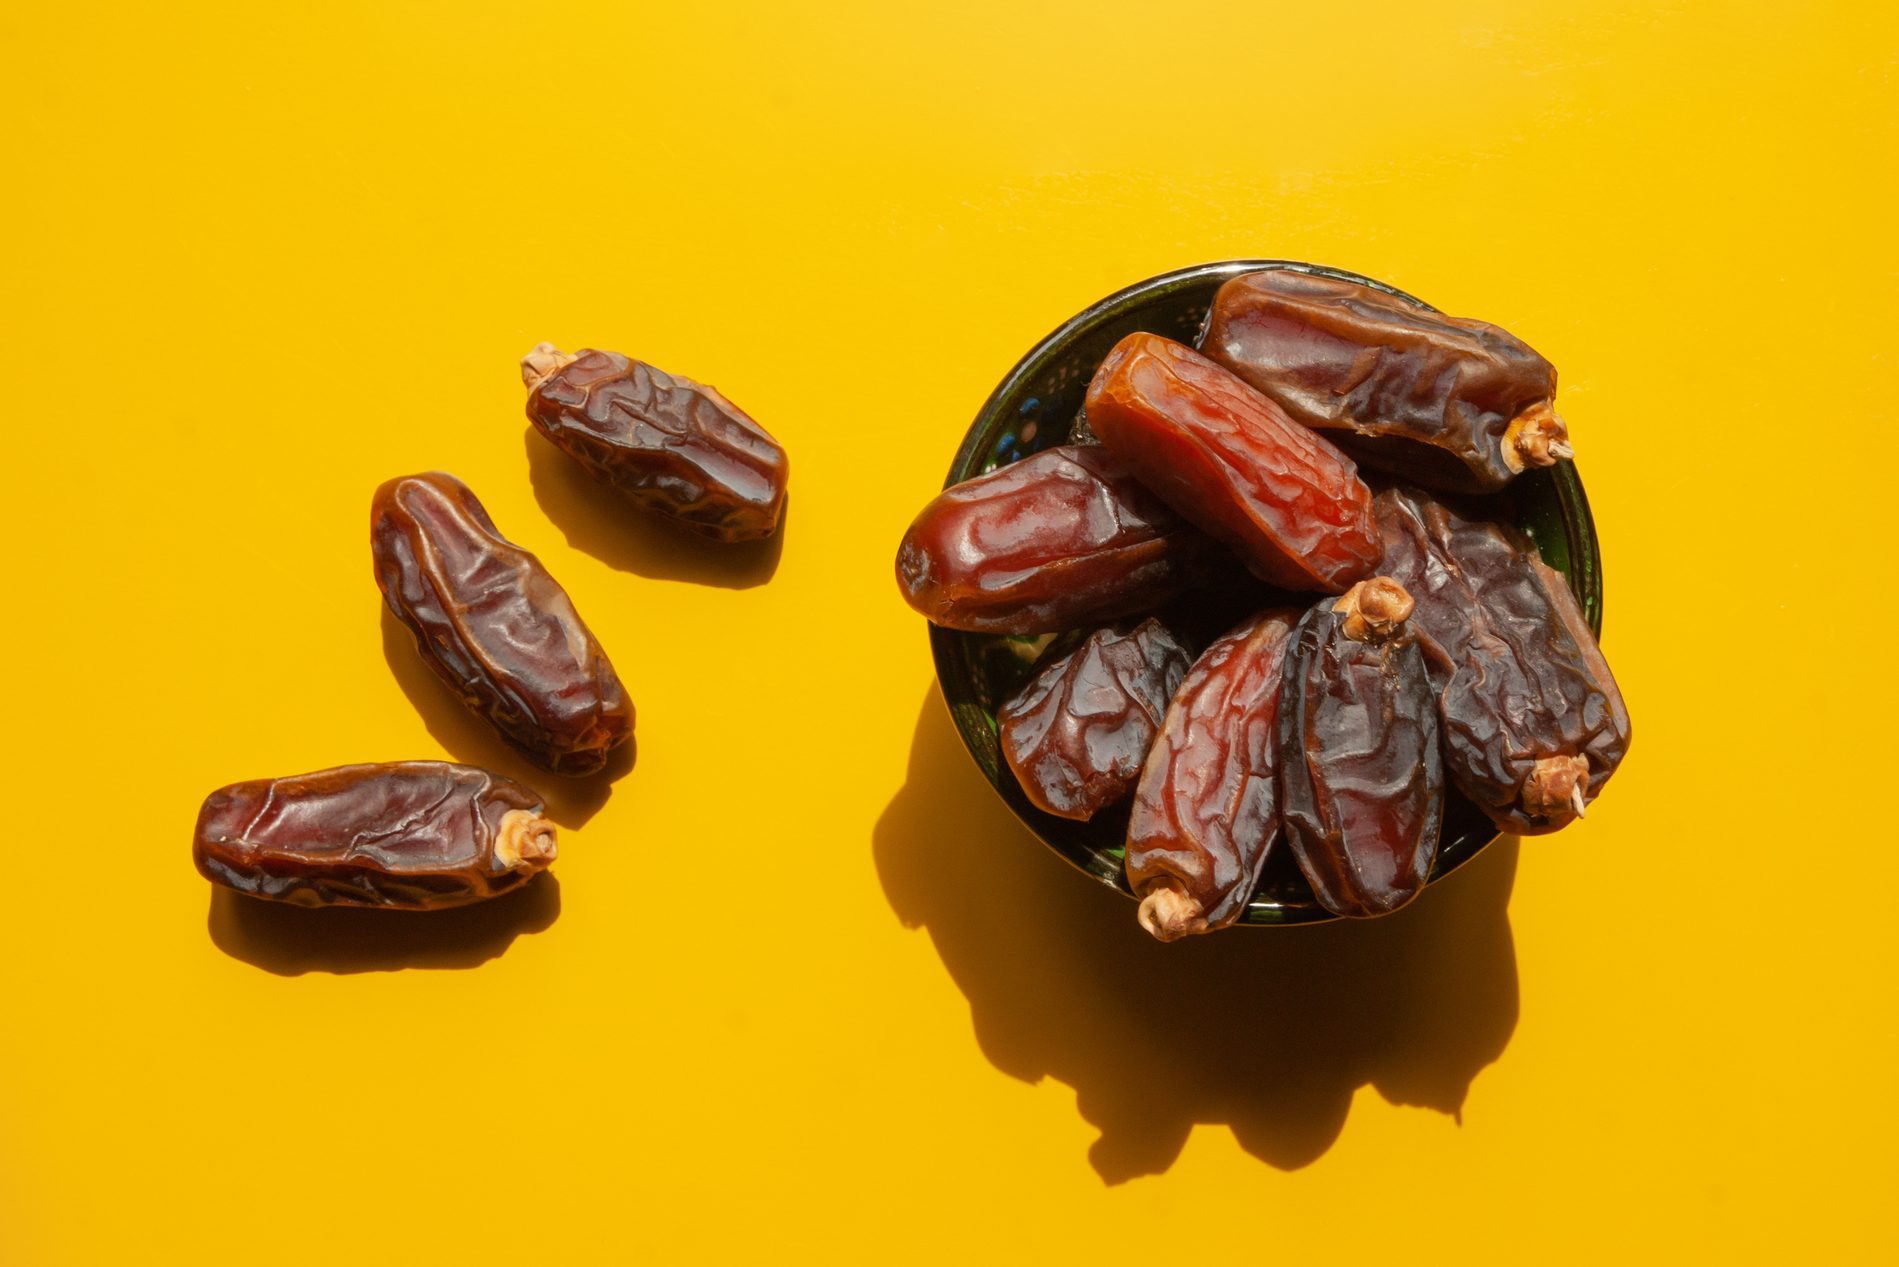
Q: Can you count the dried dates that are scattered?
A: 3